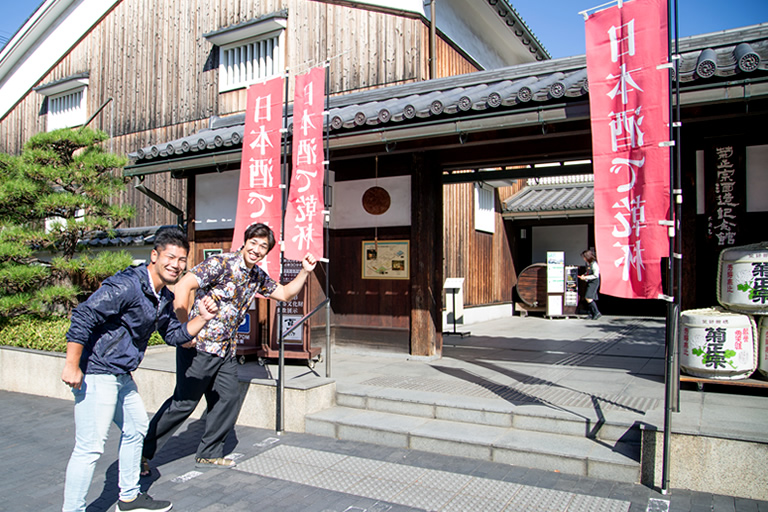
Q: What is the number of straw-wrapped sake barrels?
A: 3